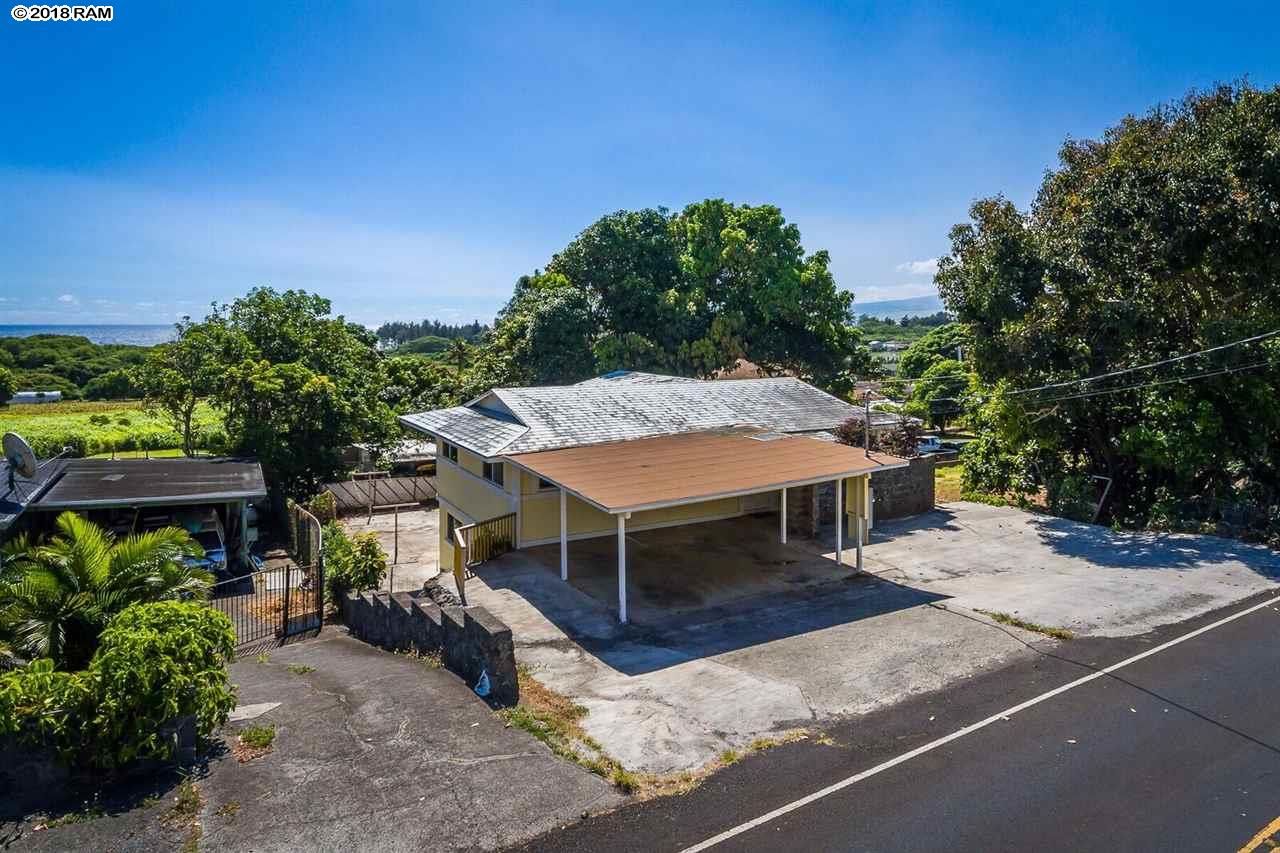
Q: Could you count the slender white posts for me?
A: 5